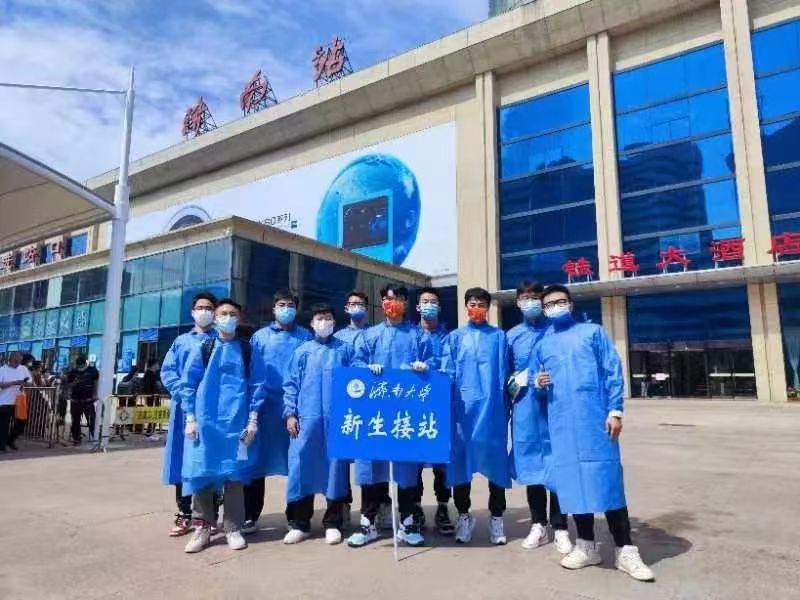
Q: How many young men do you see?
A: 10